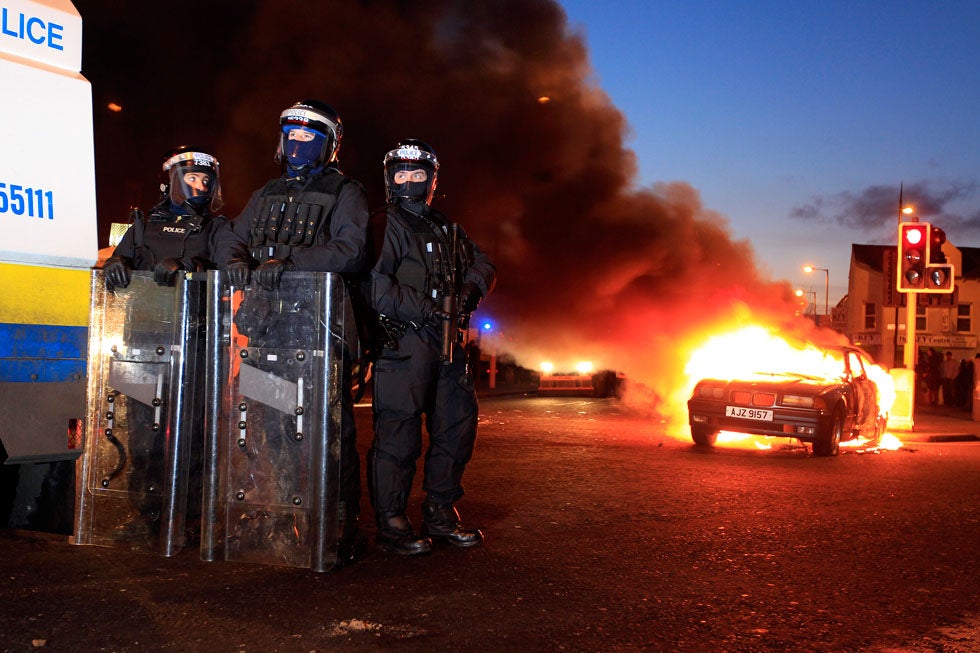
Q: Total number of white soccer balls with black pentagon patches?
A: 0